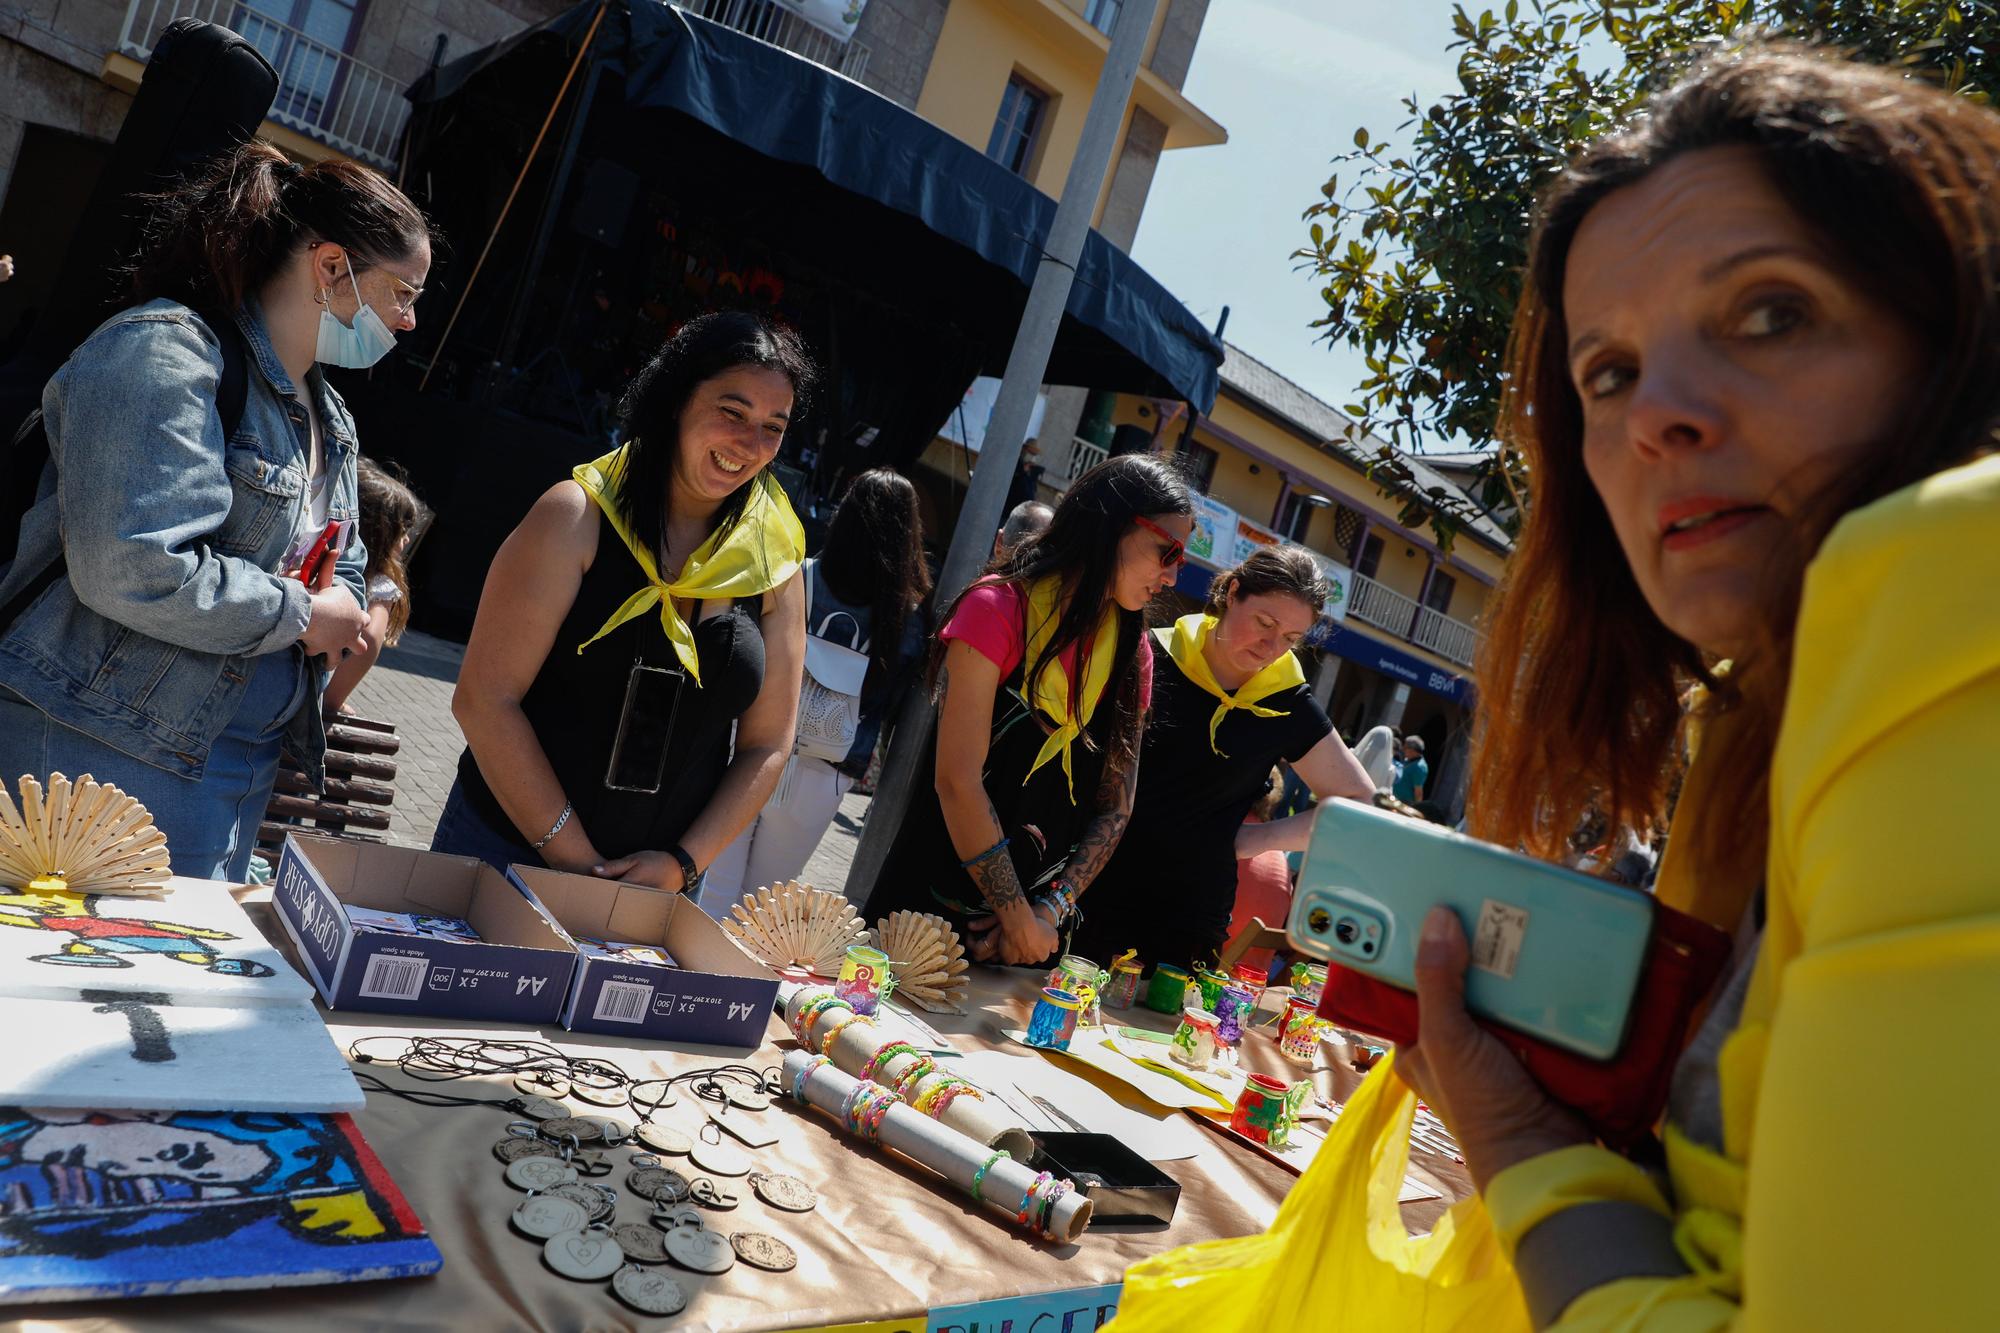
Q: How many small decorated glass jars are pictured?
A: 13